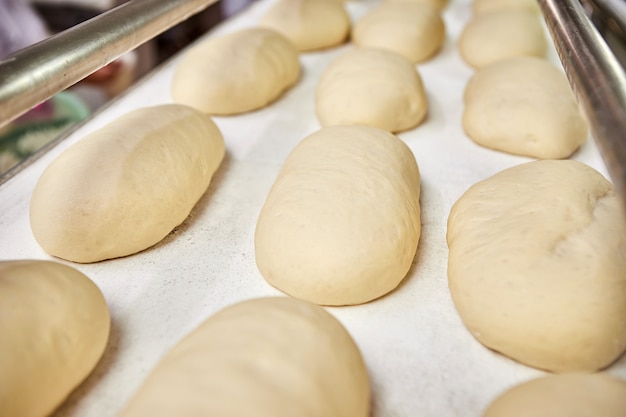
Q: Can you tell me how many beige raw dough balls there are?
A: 14